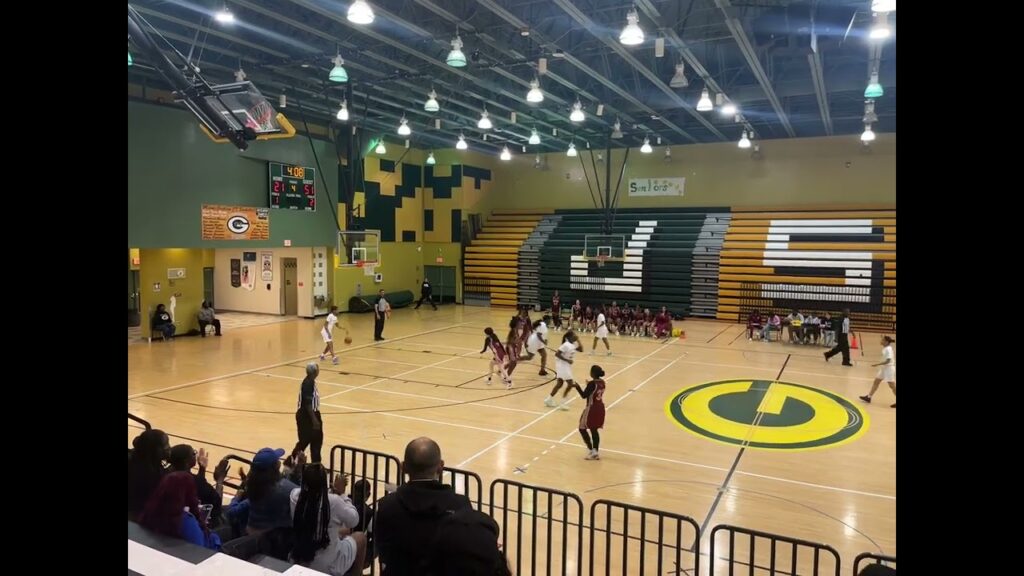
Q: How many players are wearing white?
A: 5